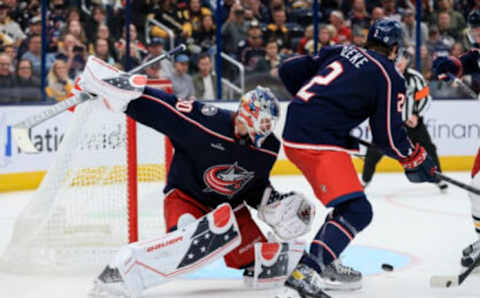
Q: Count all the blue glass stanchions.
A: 5